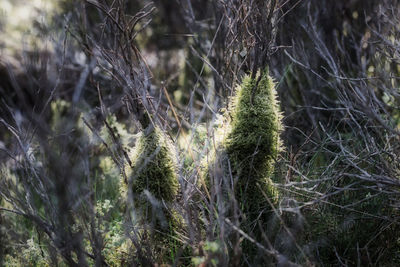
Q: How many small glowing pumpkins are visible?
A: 0